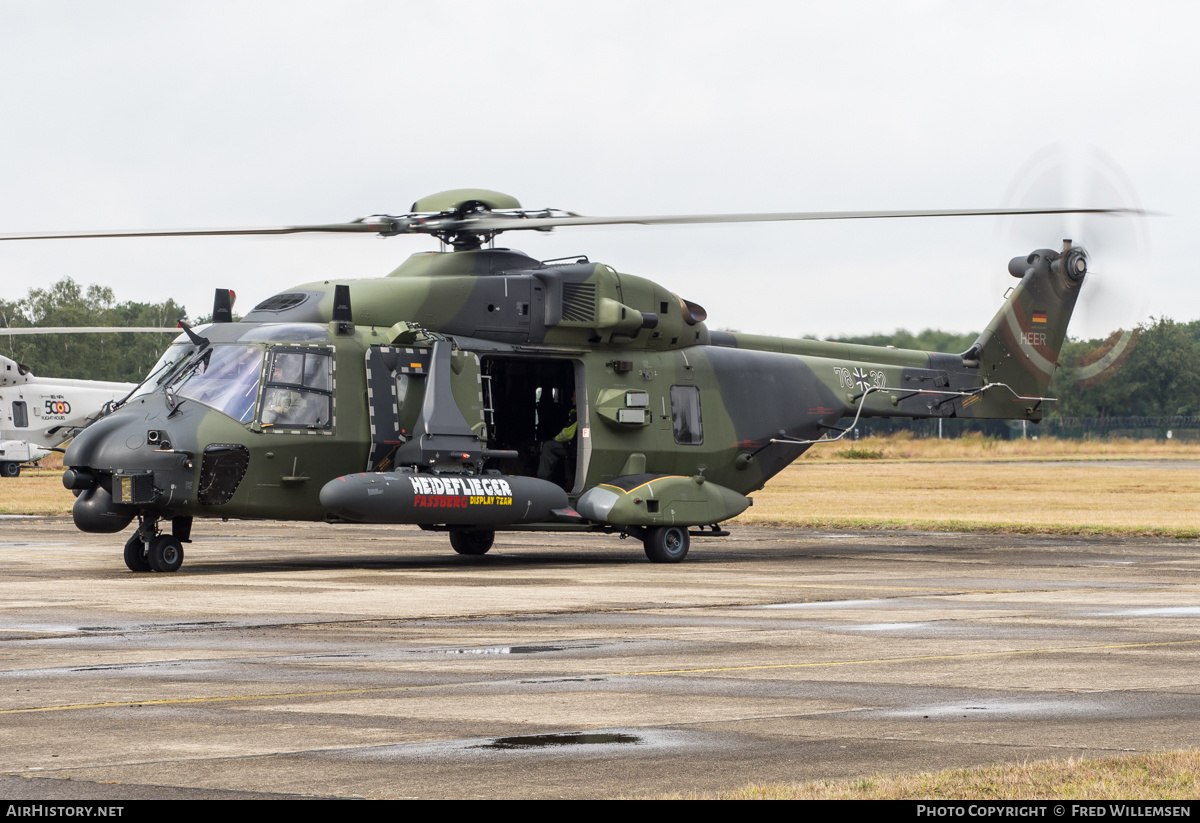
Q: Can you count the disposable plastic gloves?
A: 0